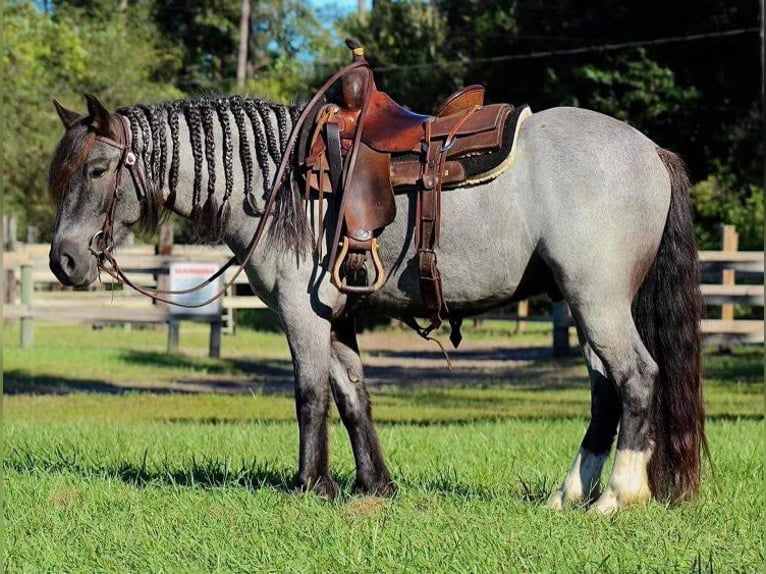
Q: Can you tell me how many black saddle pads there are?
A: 1